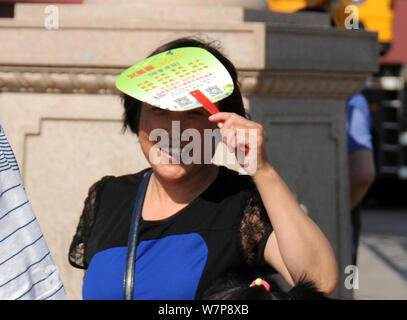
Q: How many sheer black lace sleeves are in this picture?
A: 2